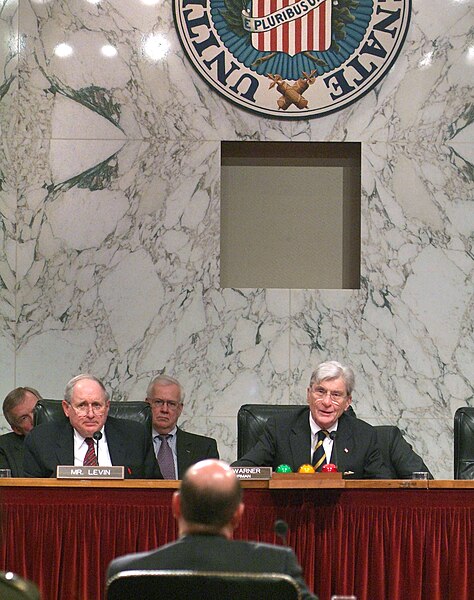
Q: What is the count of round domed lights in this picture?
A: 3